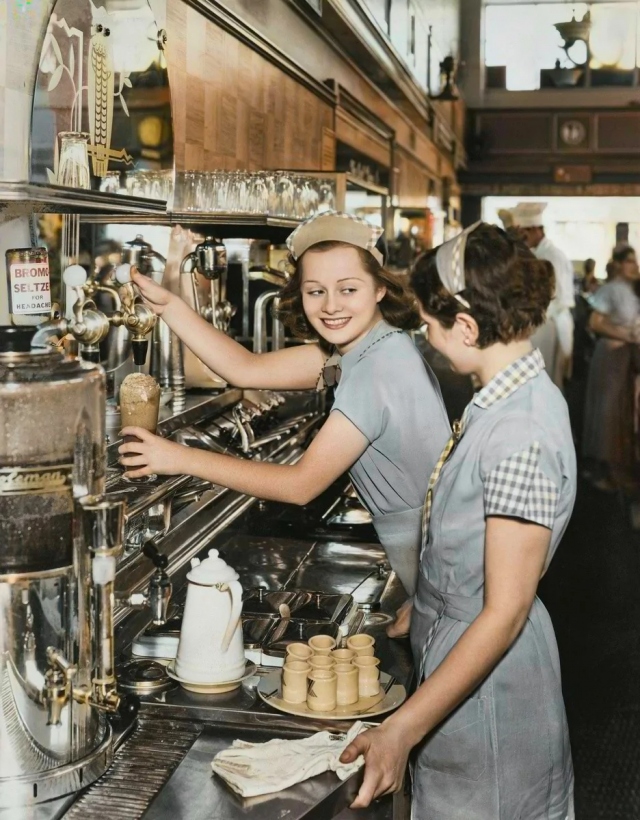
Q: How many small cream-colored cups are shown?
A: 9